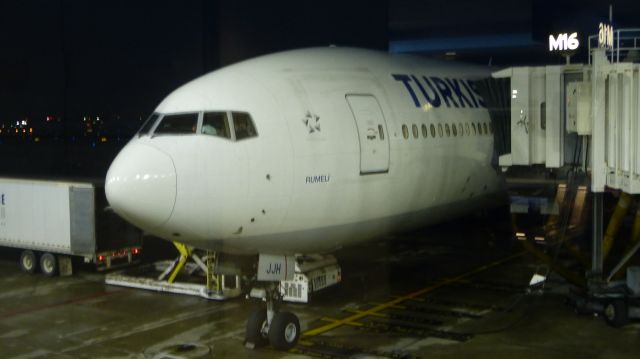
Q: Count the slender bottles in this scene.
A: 0